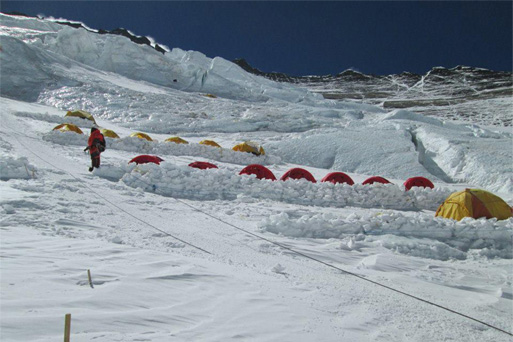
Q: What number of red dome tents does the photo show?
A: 7